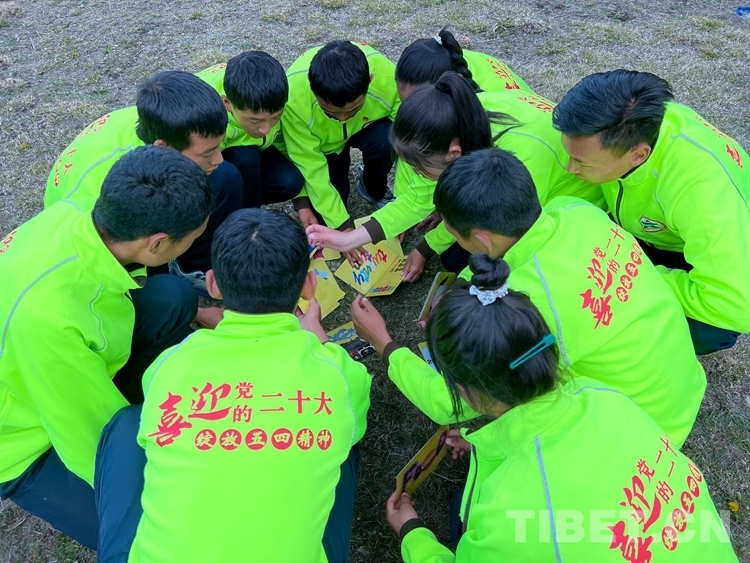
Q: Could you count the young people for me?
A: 10